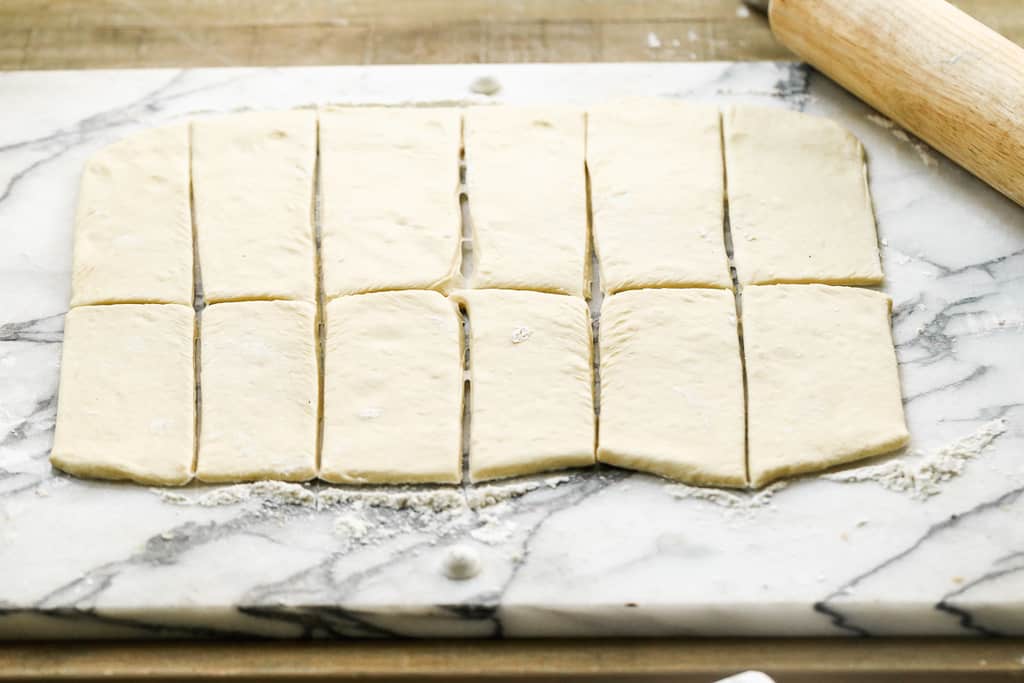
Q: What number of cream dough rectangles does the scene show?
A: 12